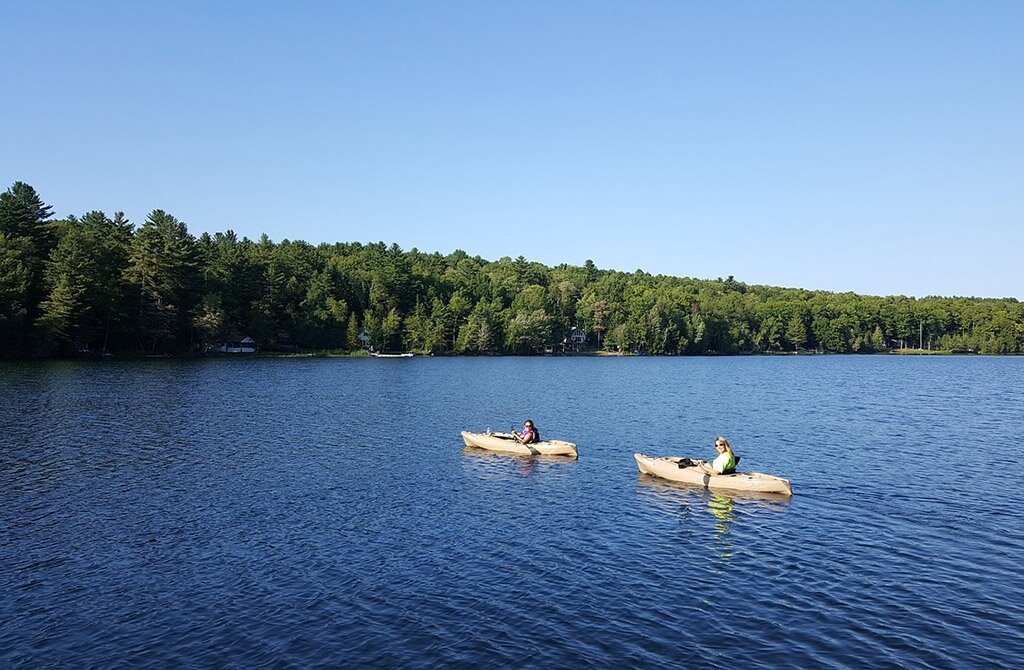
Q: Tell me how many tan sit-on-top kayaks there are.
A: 2